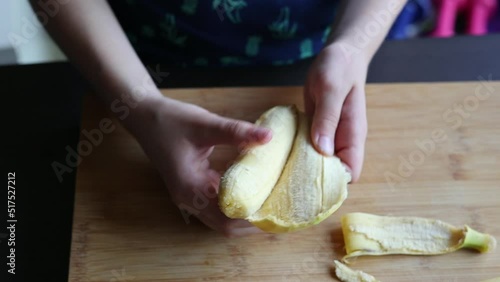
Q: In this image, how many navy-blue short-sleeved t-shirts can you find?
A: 1